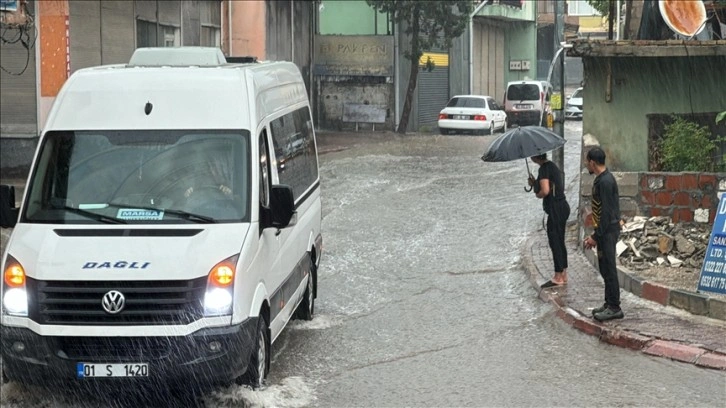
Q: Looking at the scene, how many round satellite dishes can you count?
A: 1